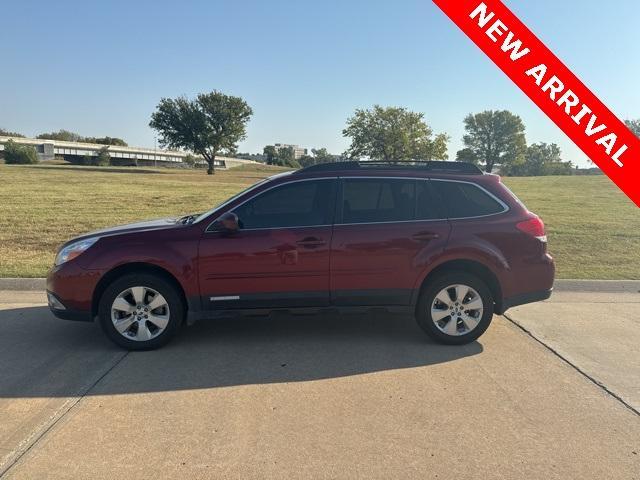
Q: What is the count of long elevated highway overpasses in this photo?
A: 1